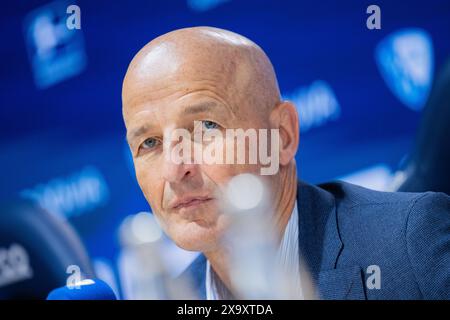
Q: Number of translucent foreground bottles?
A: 2